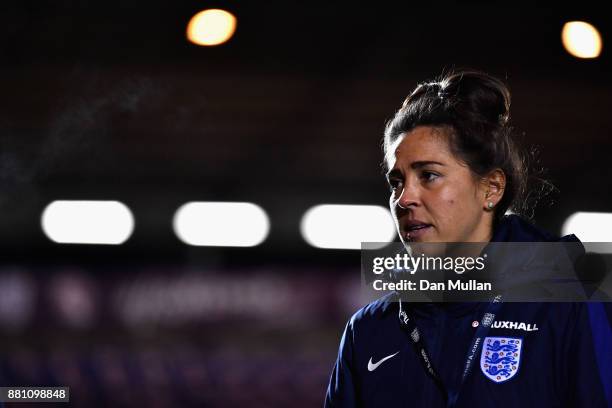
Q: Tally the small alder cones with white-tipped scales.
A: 0